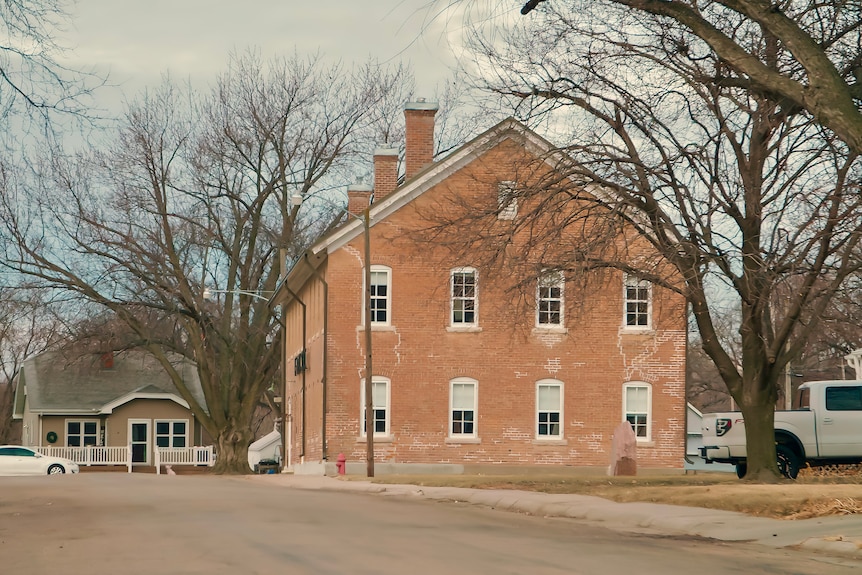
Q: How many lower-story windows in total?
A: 4